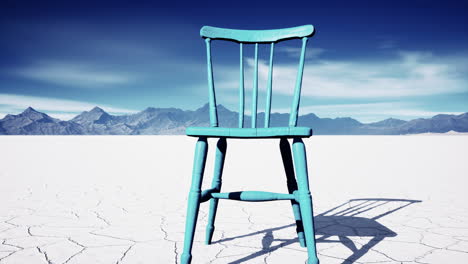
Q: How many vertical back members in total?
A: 5